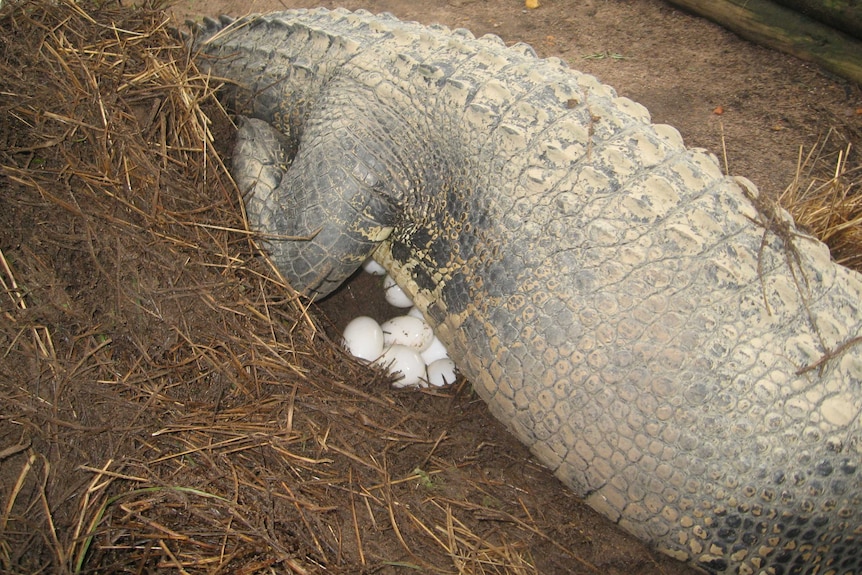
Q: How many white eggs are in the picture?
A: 8